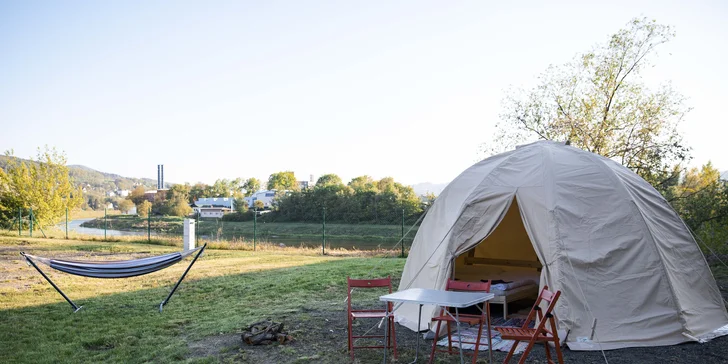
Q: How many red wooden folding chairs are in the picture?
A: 3